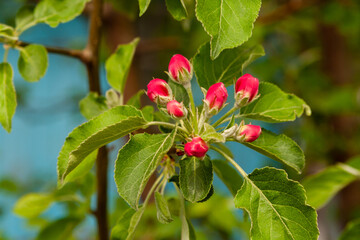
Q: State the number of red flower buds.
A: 7